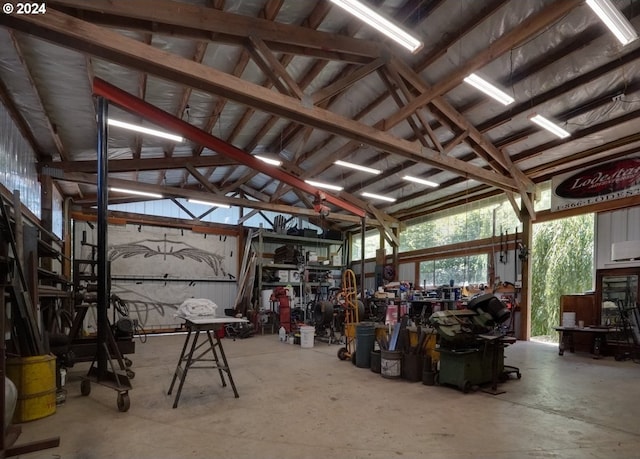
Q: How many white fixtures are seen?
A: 12